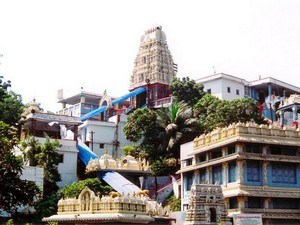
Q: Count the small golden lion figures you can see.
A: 2